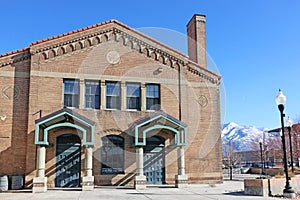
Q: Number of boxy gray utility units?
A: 2